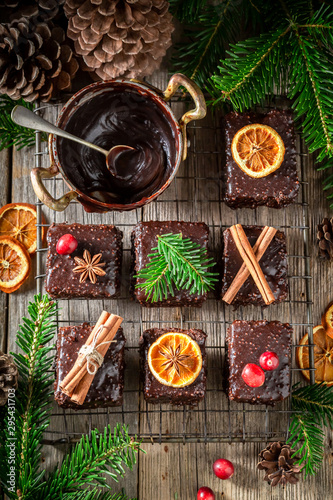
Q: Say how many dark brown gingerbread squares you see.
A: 7